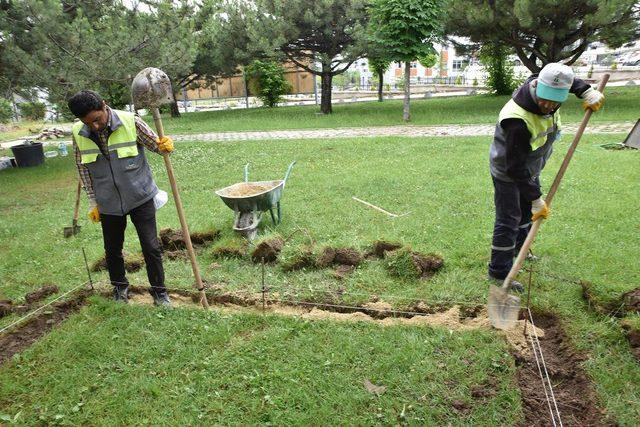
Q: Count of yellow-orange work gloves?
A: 4